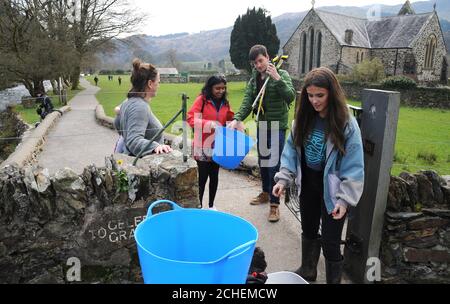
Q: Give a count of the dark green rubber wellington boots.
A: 2